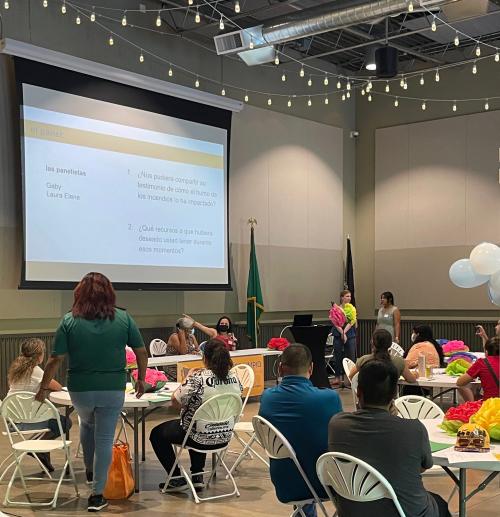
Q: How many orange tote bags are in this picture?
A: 1